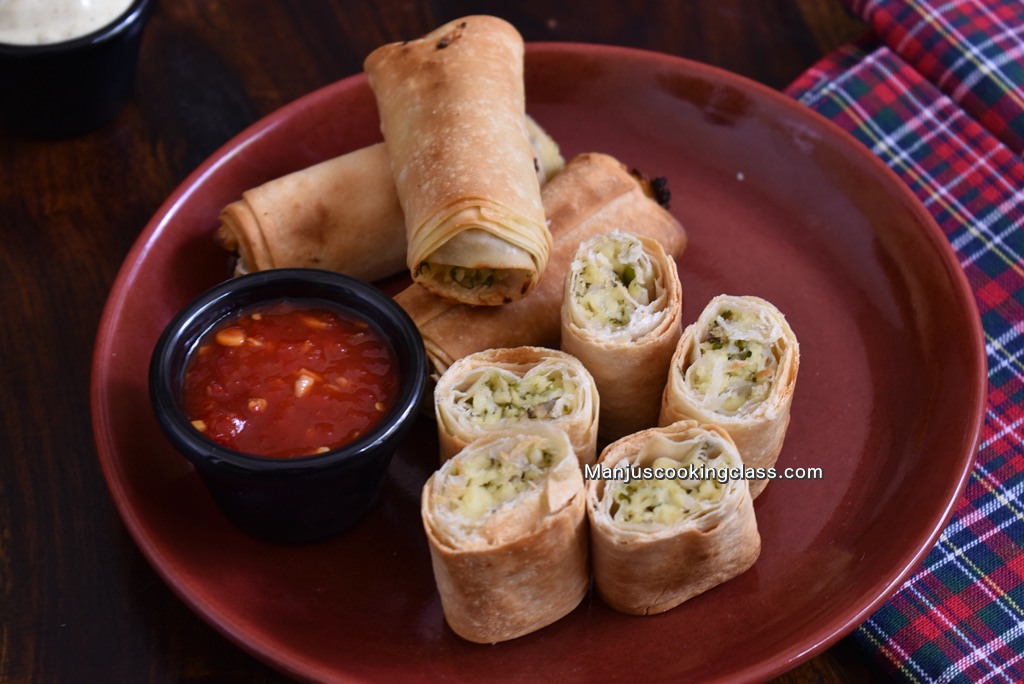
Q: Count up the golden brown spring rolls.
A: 8